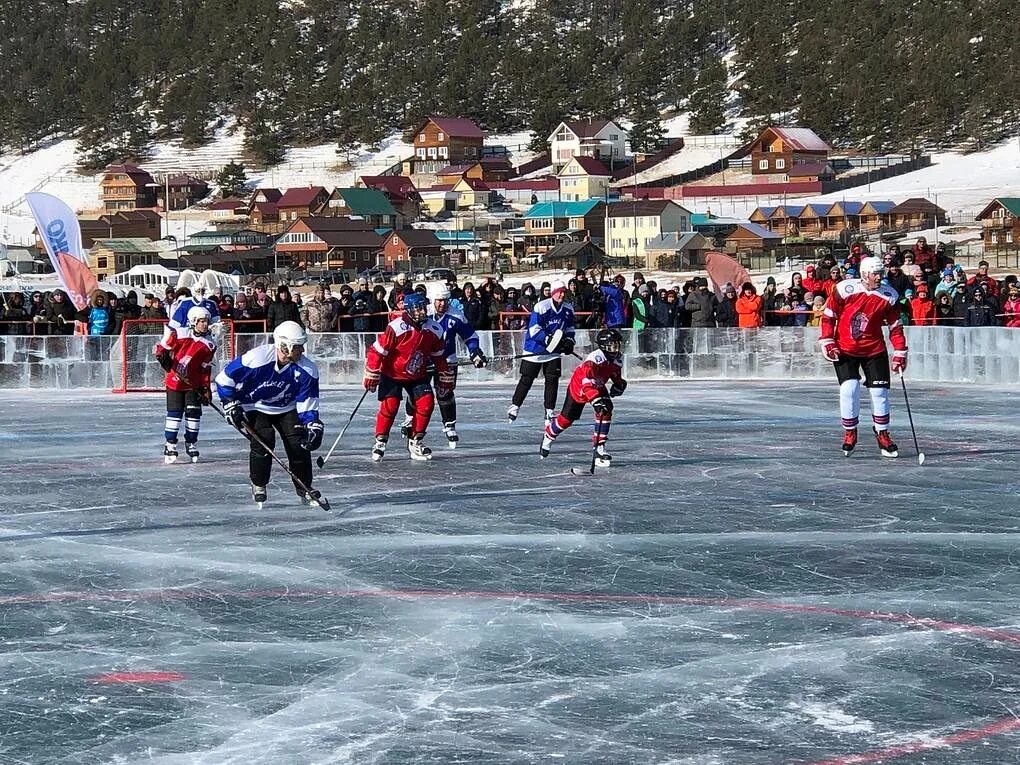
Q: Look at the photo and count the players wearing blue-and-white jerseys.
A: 4